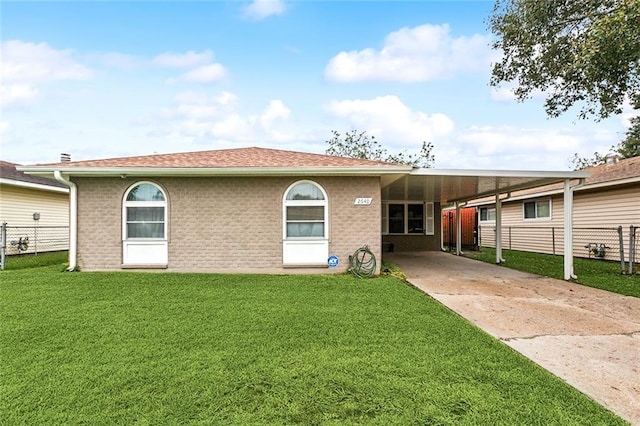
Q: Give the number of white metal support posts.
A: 3